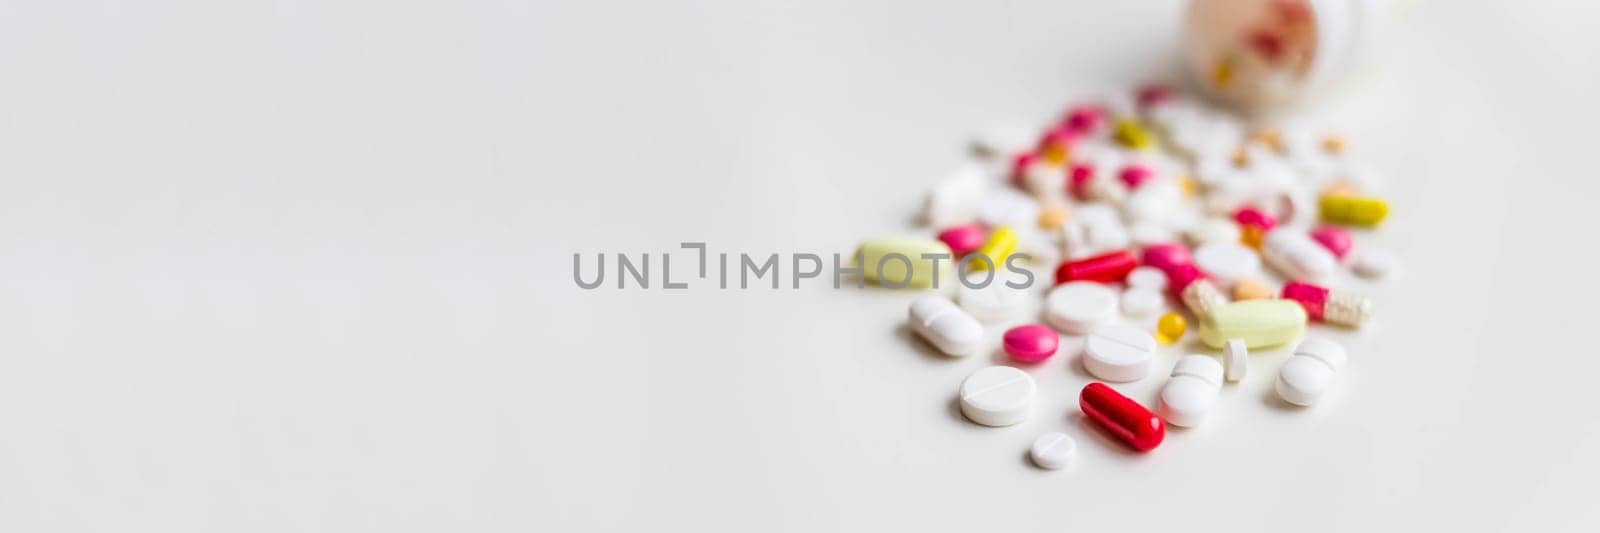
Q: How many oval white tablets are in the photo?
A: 4